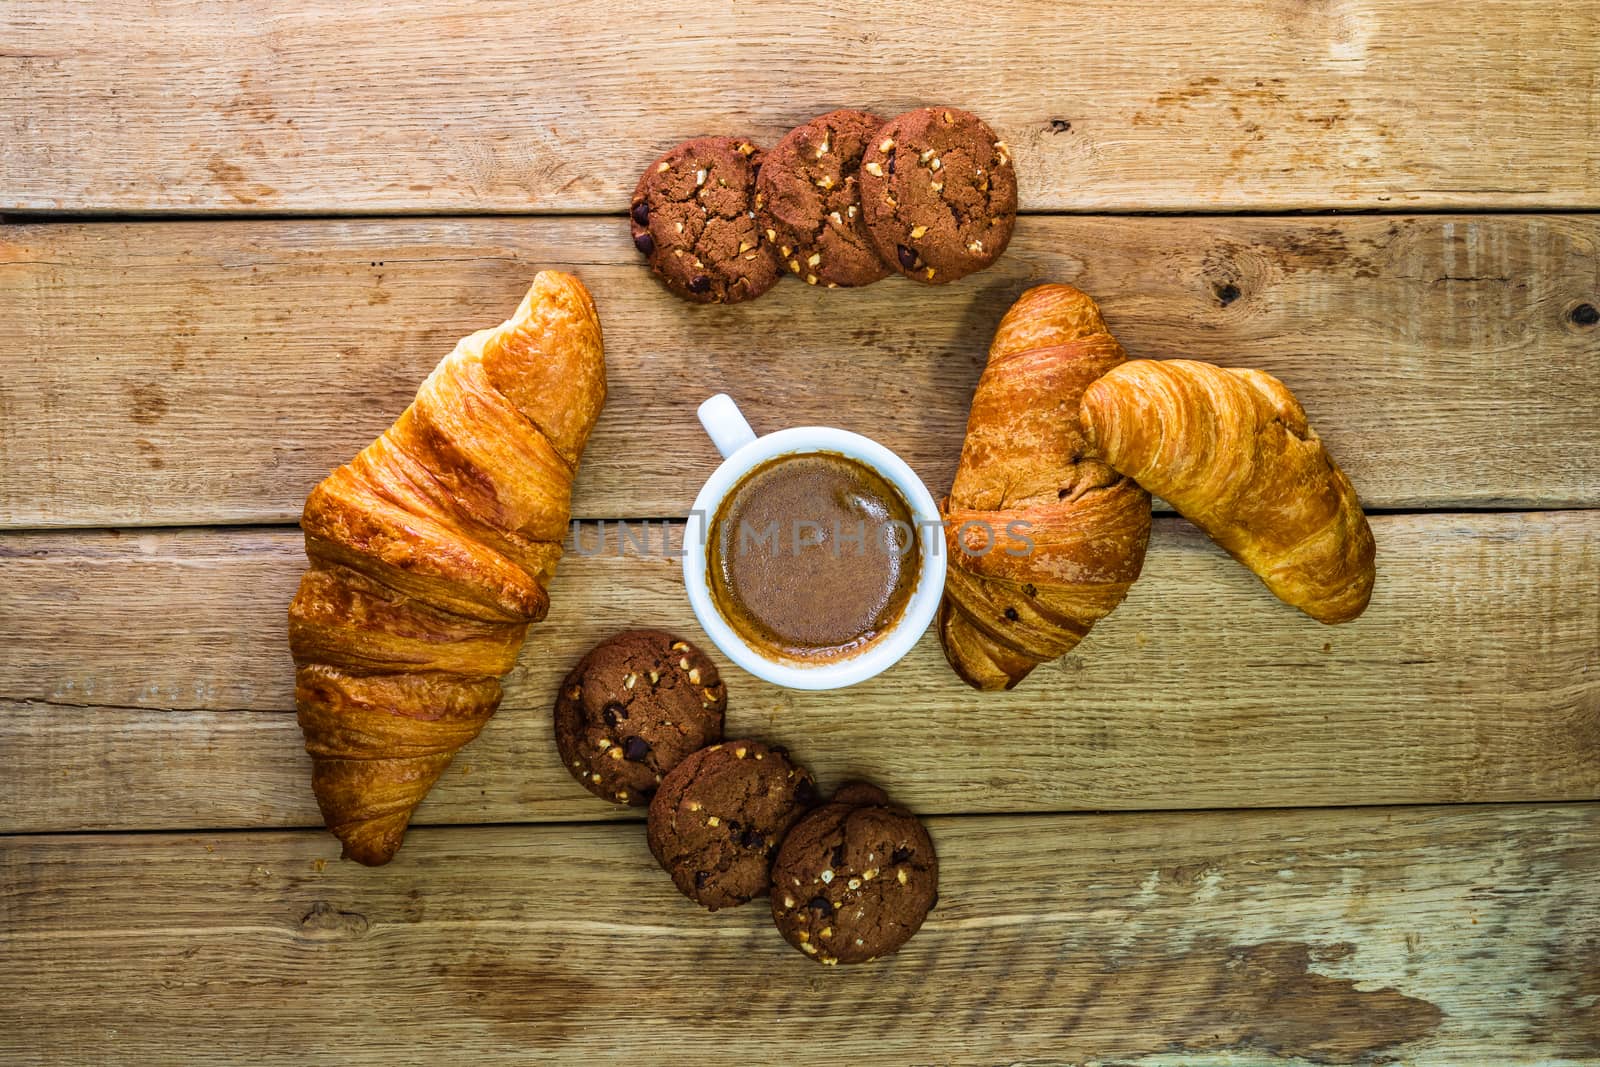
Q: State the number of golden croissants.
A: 3